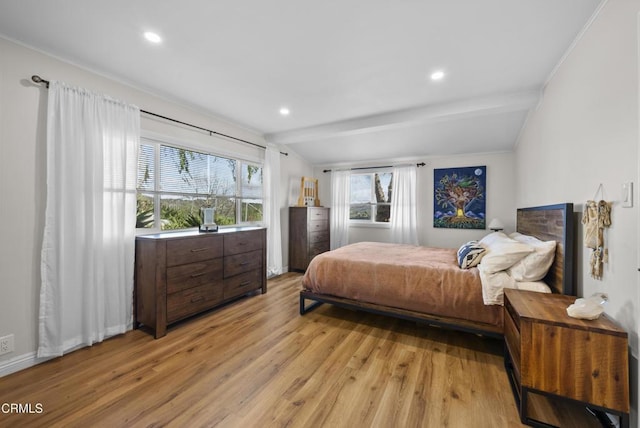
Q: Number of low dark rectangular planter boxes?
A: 0